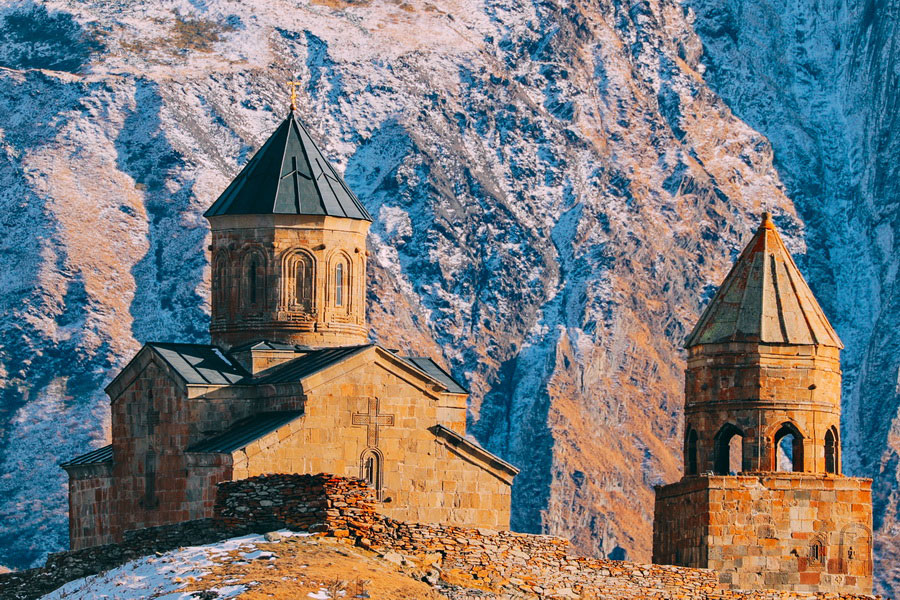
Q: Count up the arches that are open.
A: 4